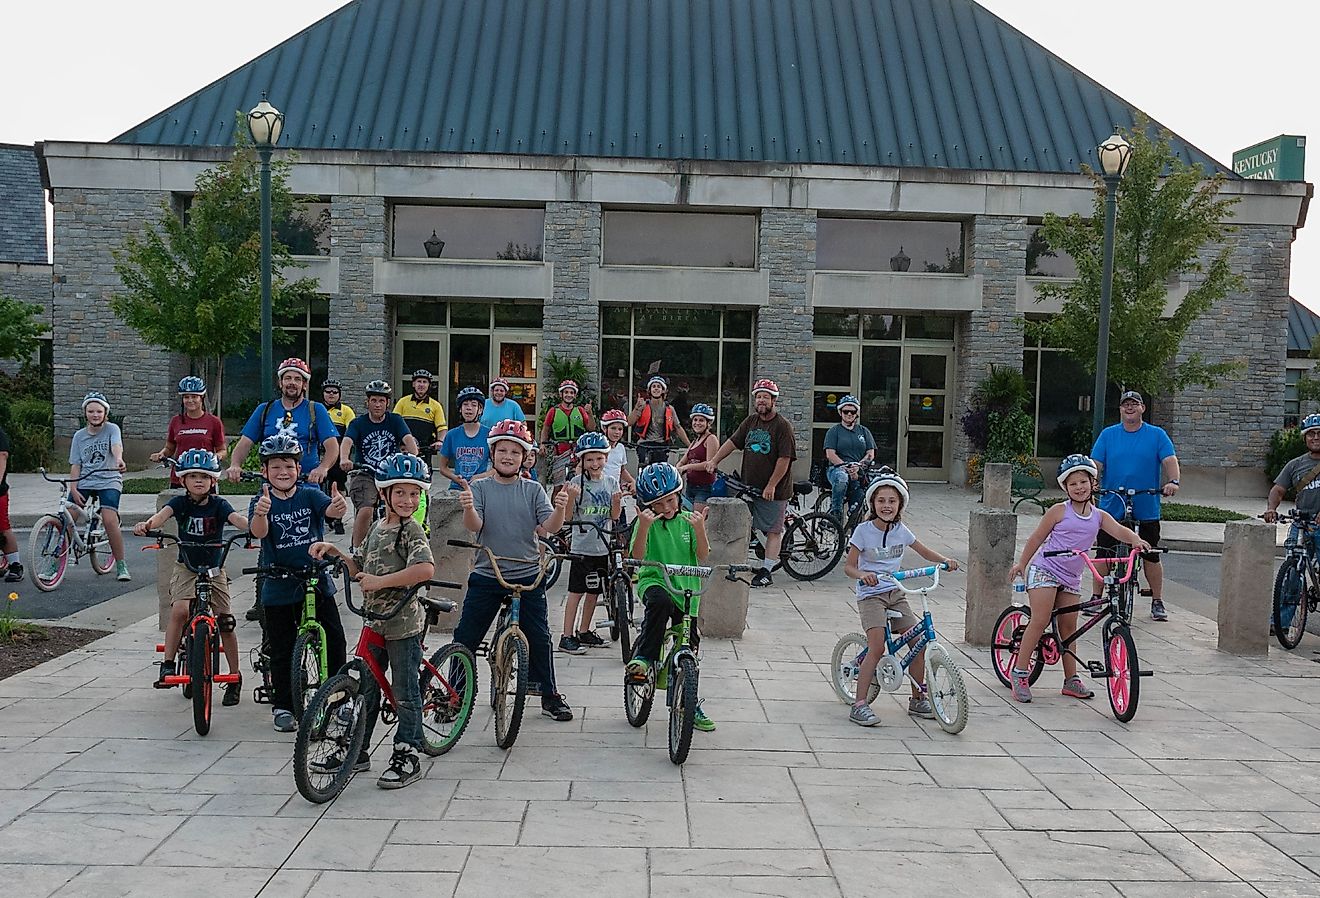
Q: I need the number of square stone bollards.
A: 6